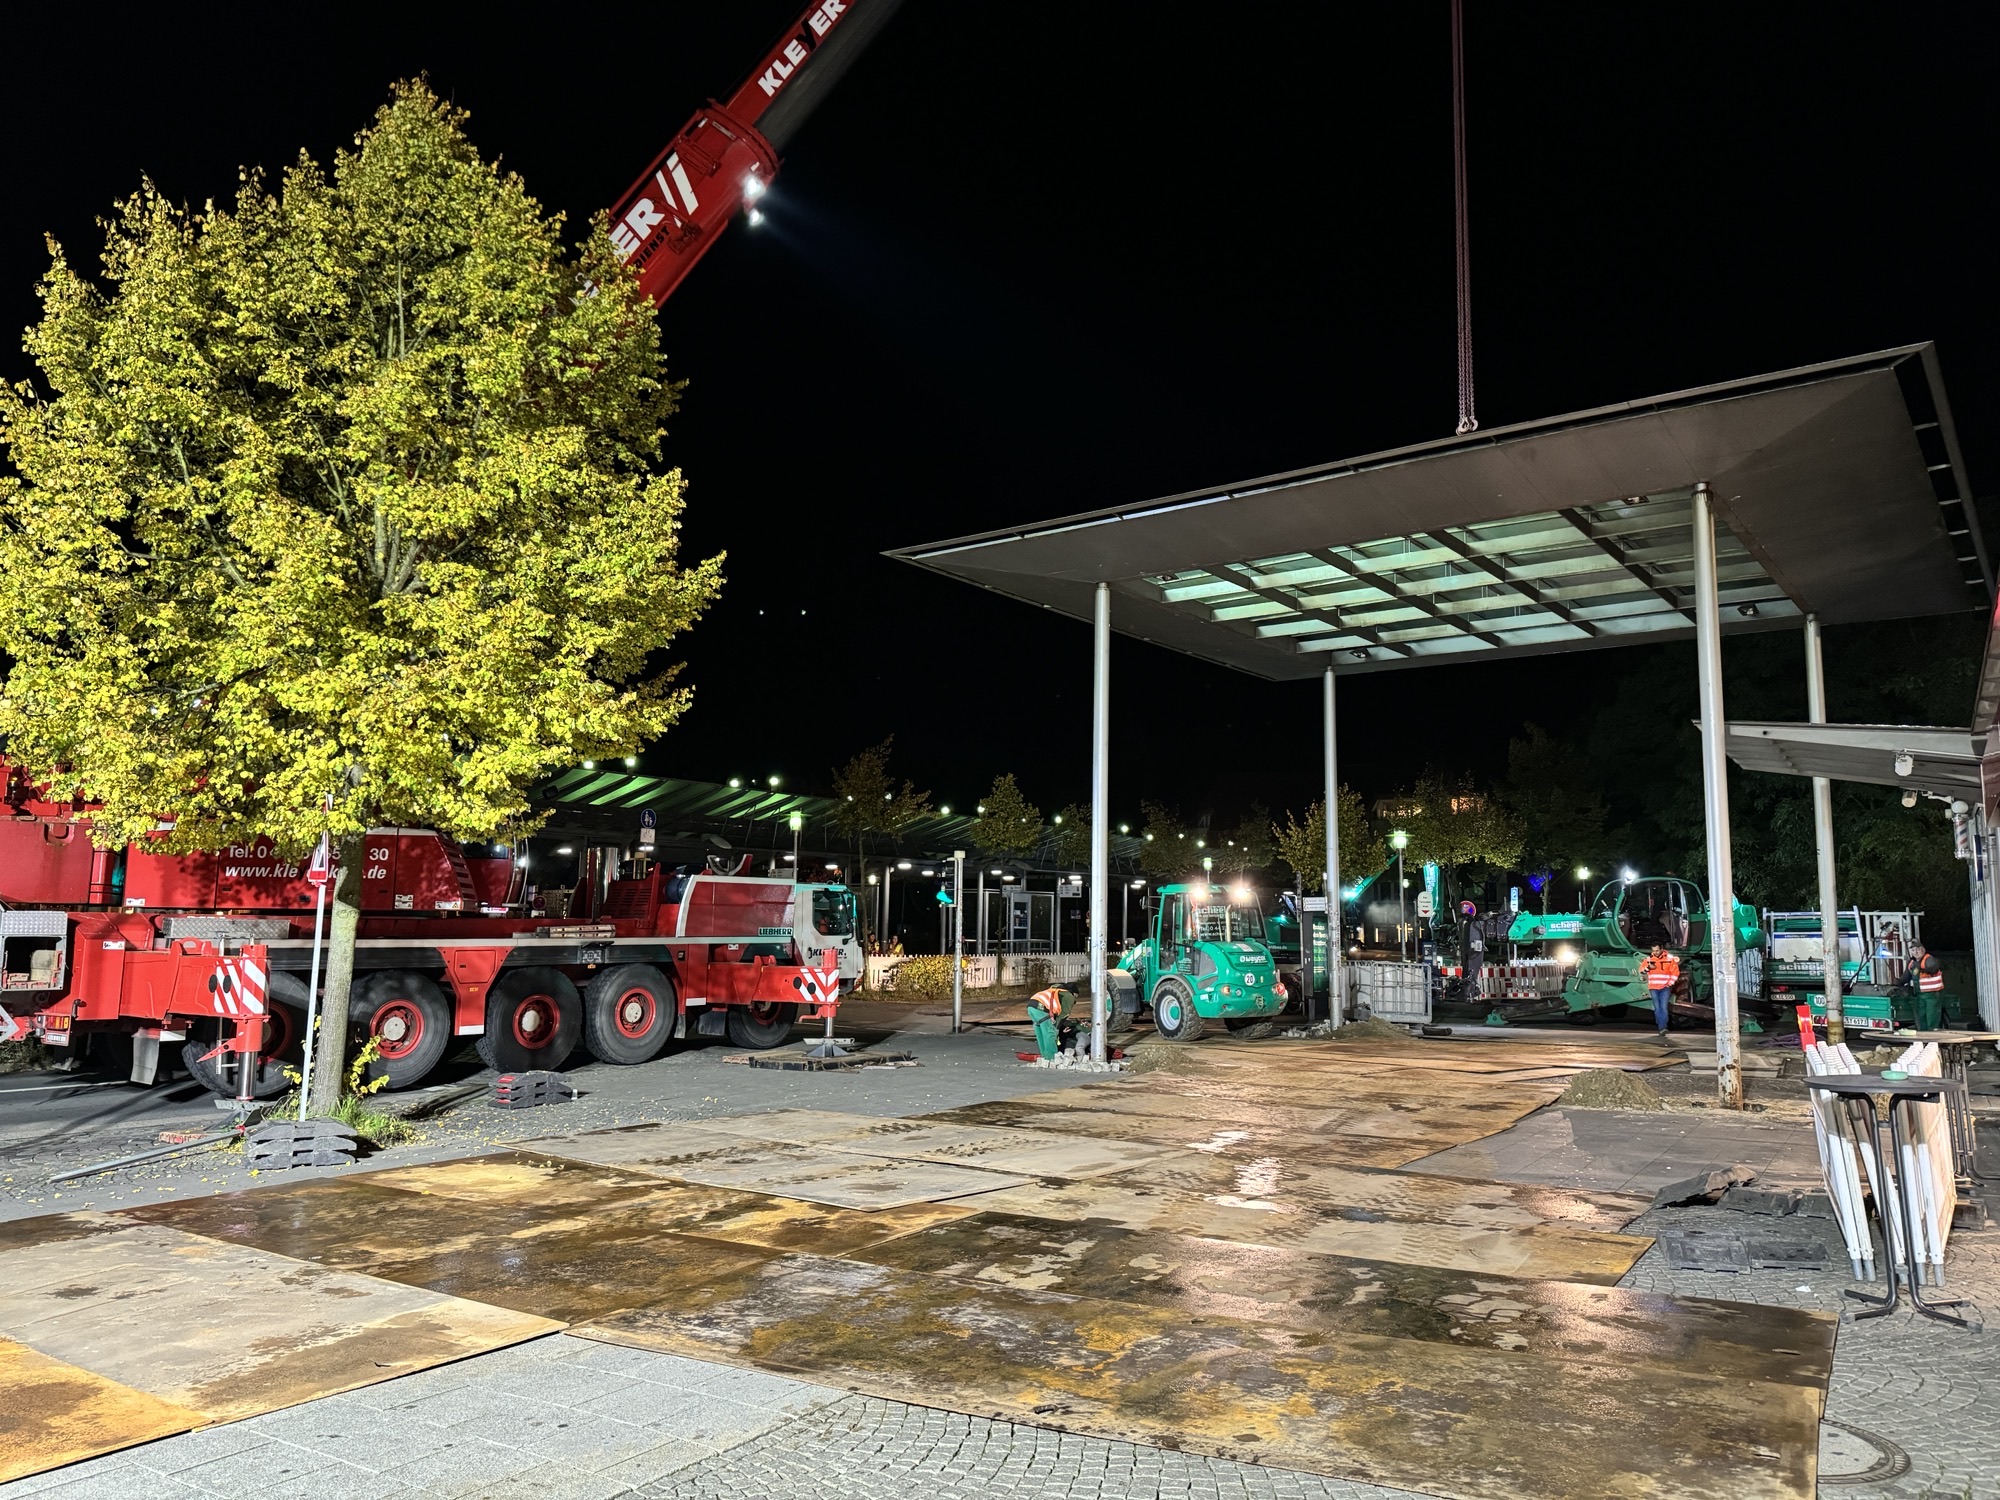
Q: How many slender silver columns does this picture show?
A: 4